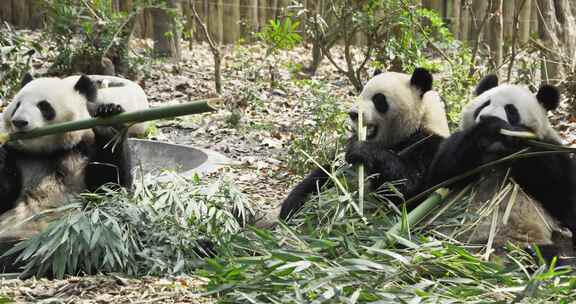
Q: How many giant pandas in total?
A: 3